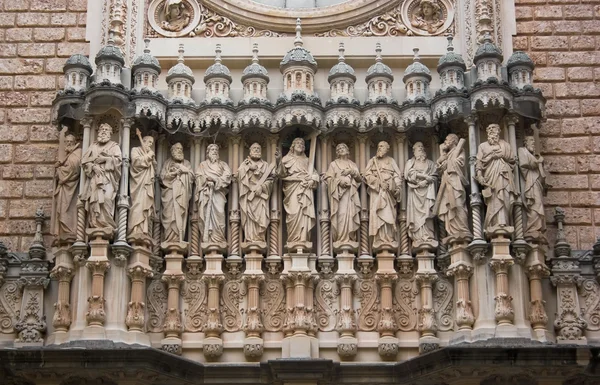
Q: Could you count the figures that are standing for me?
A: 13